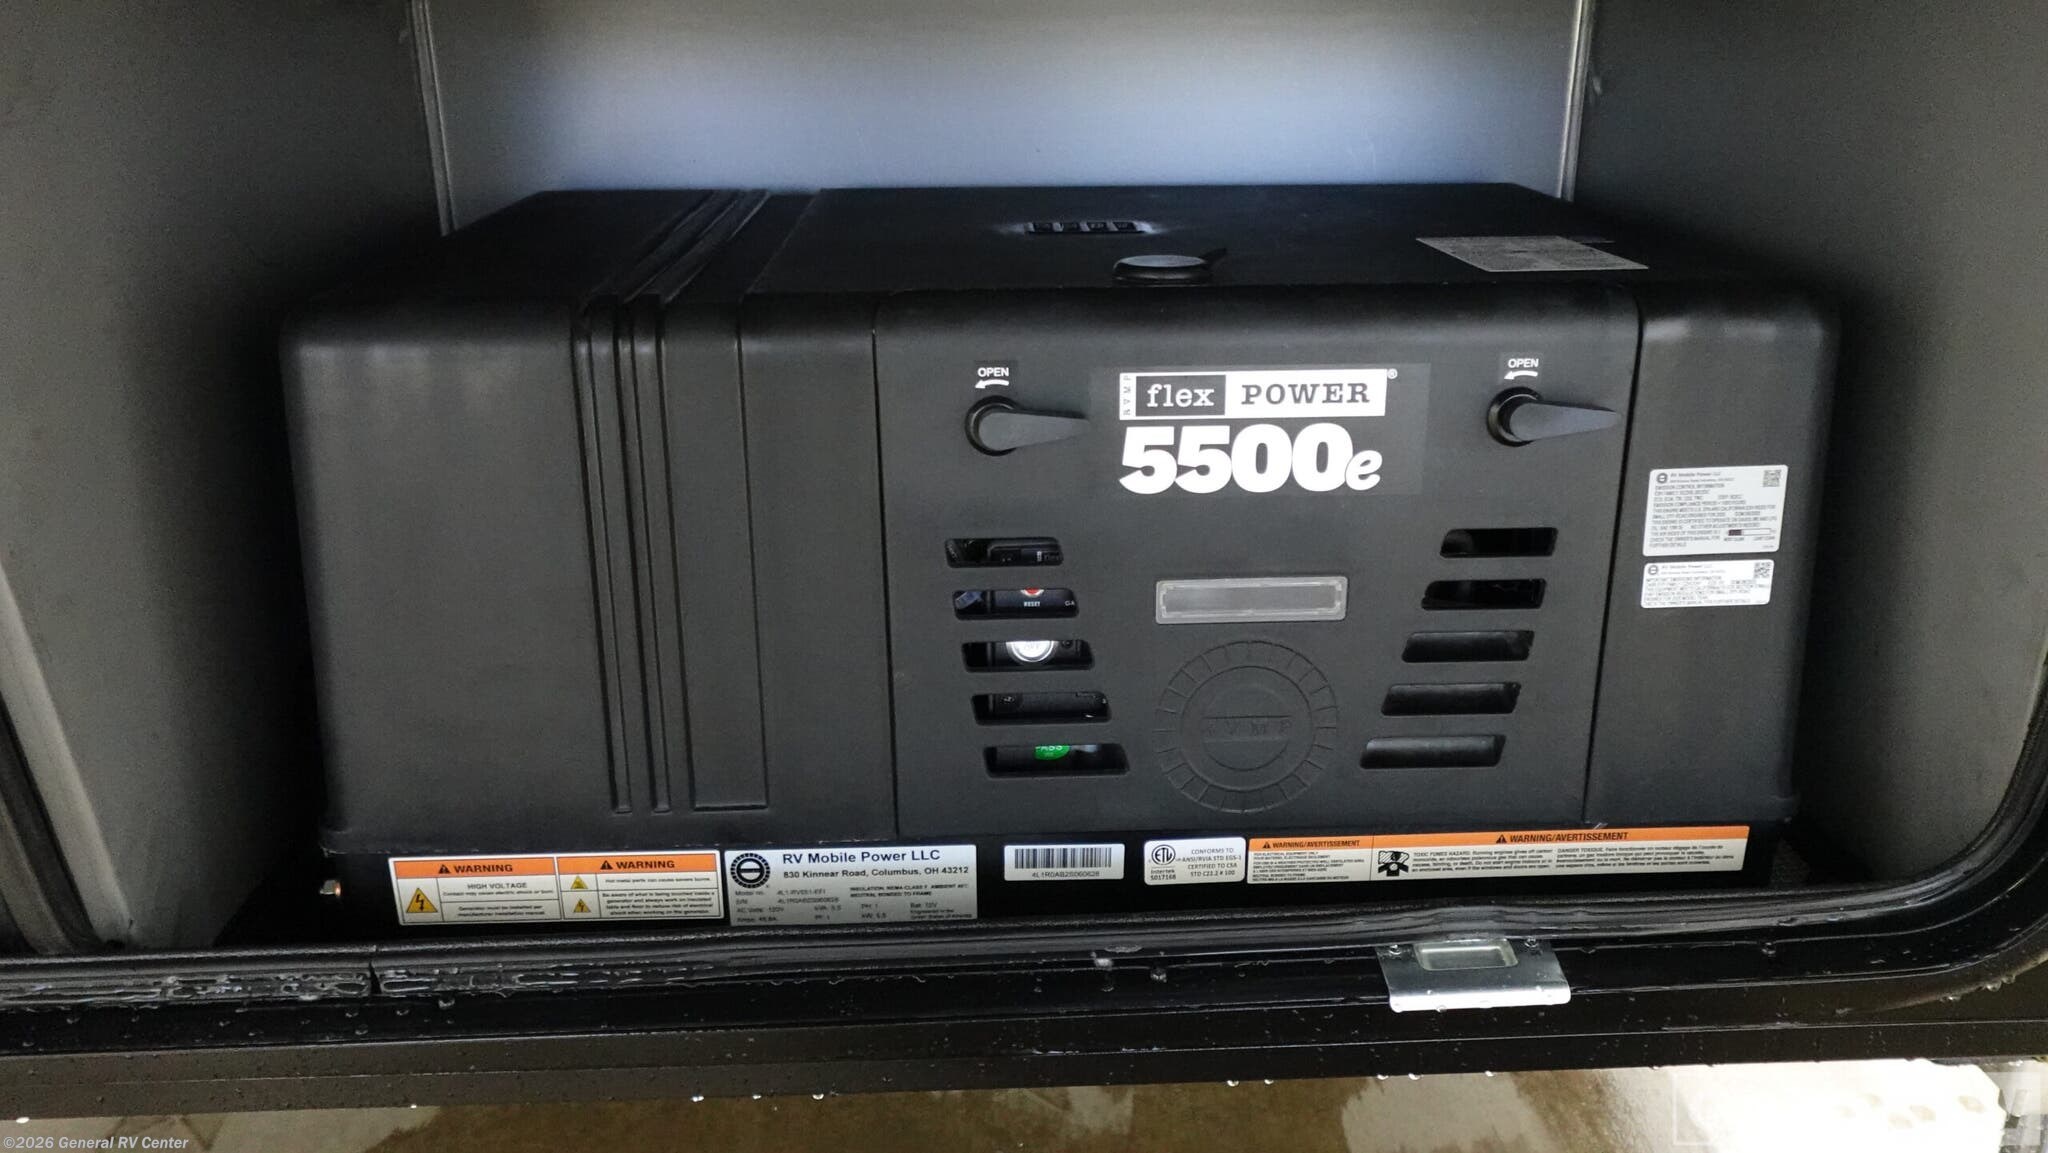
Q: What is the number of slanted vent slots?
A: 10